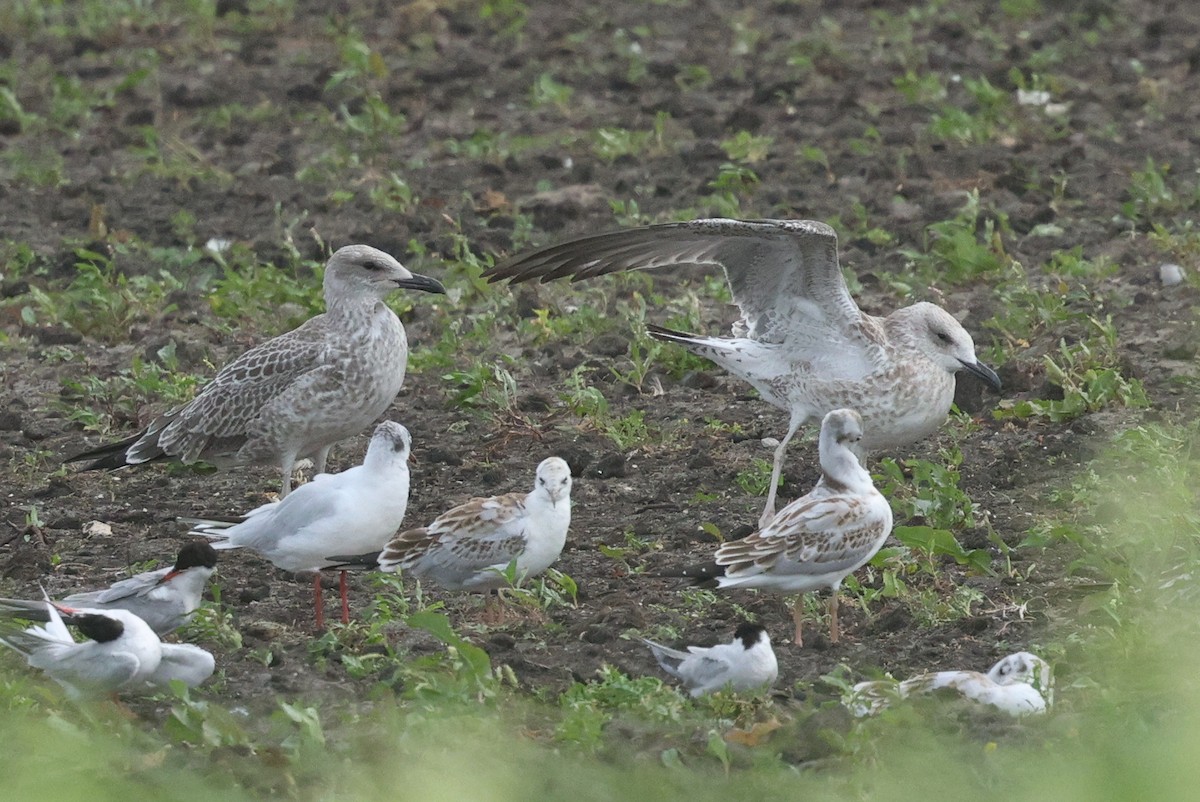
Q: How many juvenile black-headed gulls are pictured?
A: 3